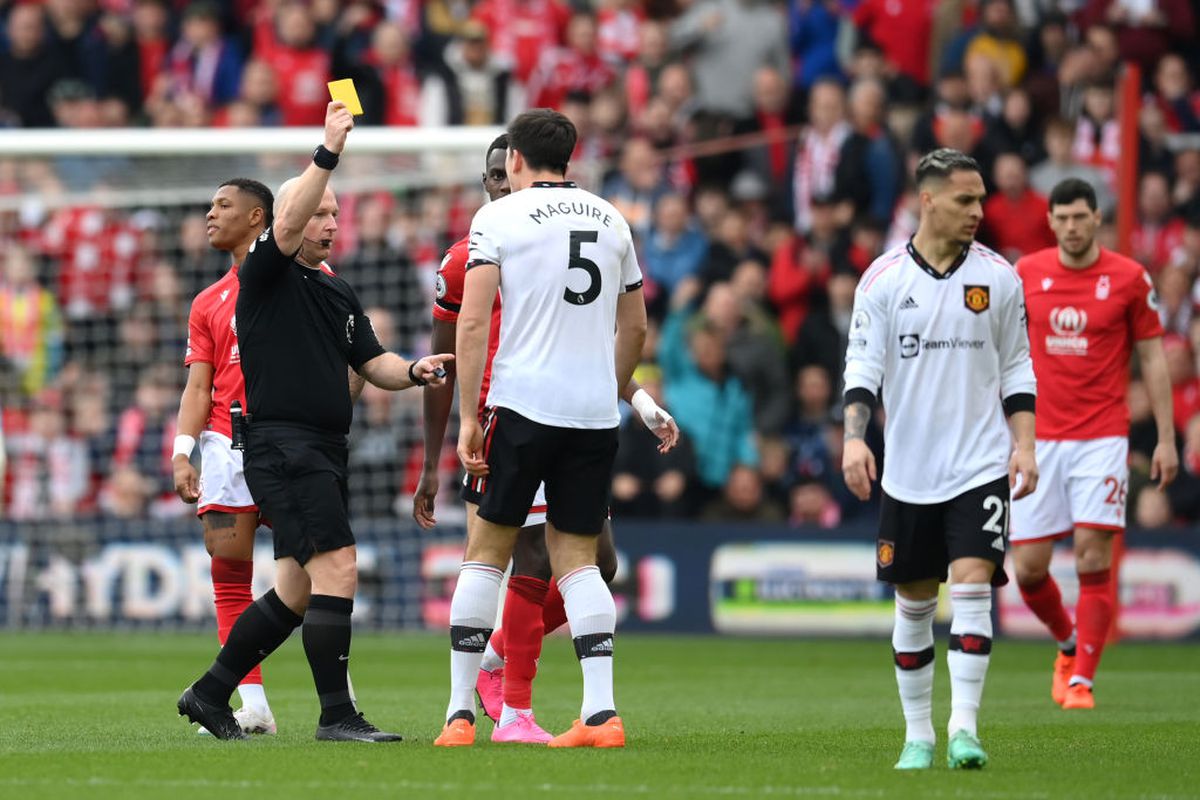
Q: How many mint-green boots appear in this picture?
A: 2